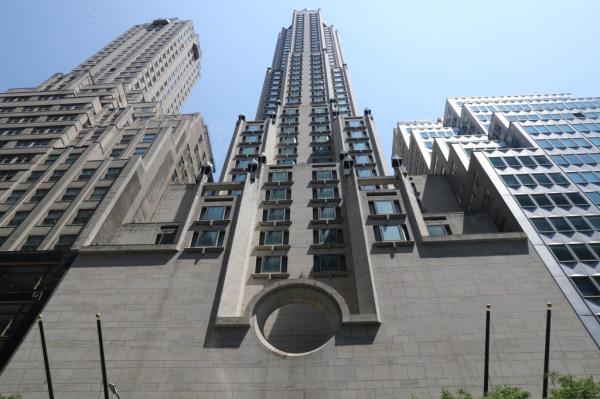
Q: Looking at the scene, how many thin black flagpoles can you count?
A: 4